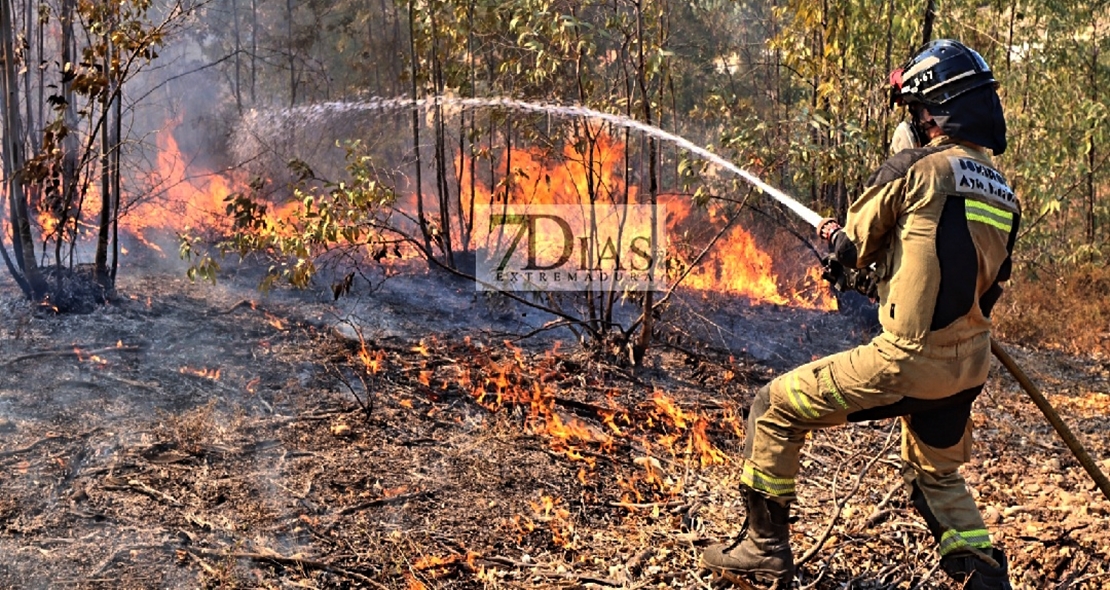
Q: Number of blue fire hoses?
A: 0